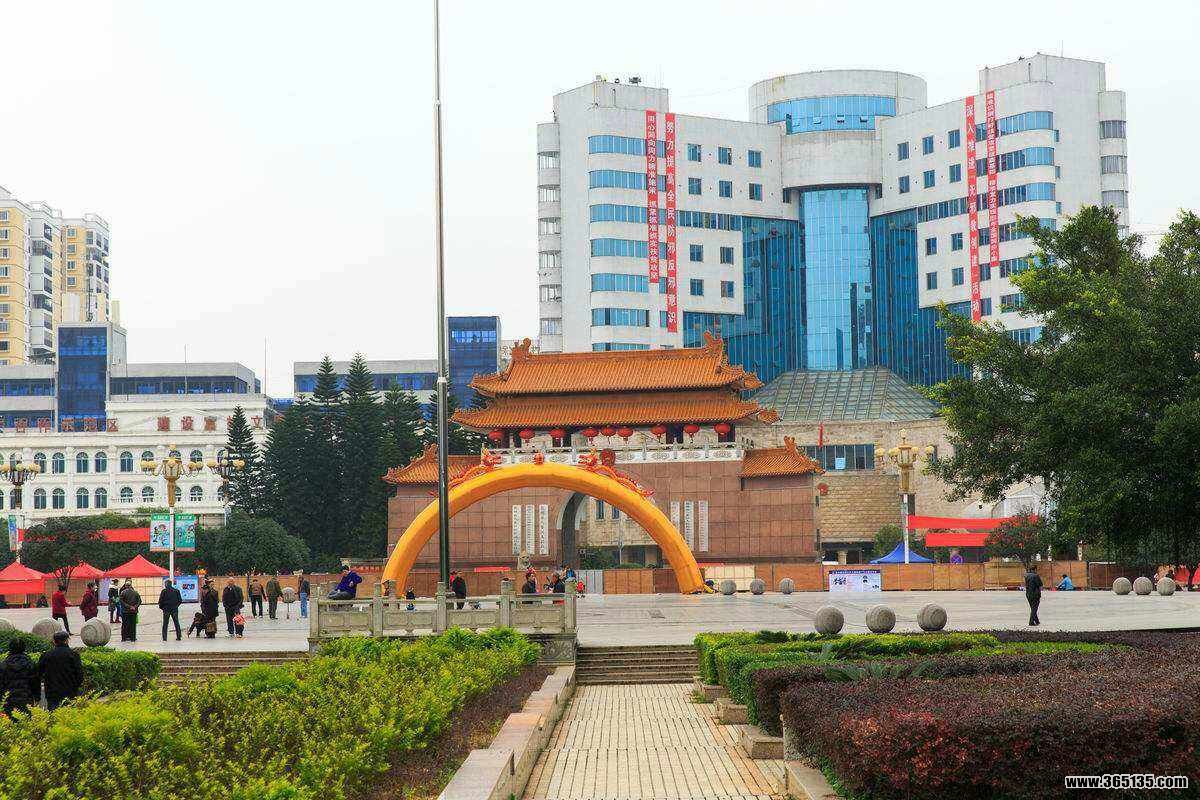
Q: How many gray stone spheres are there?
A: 12